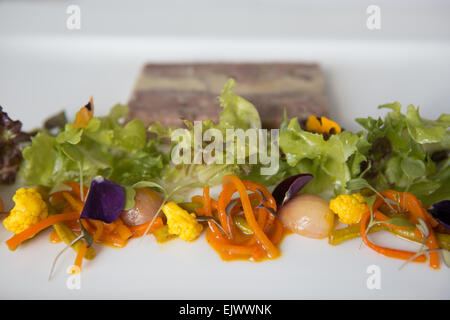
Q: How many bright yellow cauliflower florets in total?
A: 3